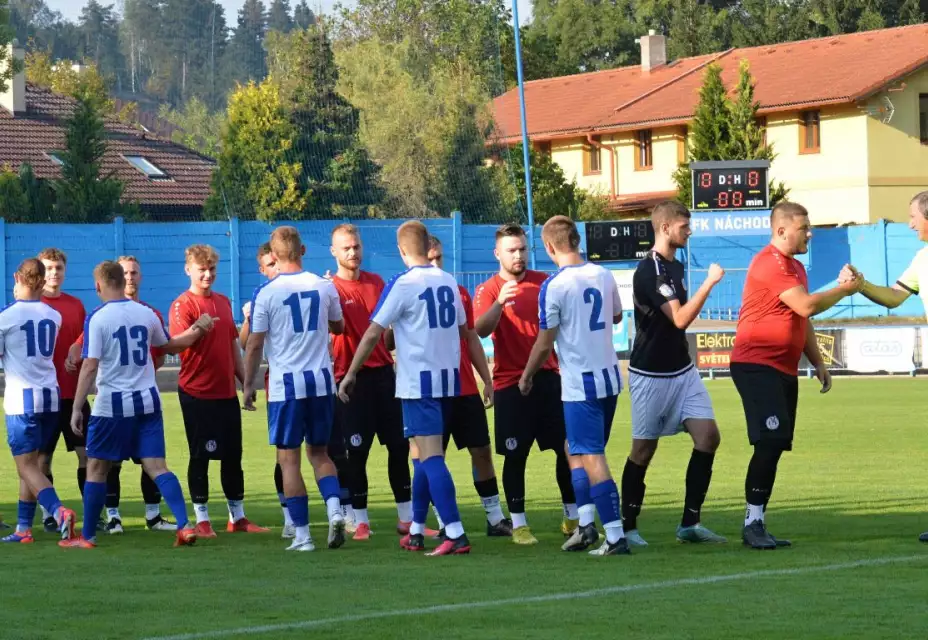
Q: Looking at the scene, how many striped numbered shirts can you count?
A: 5